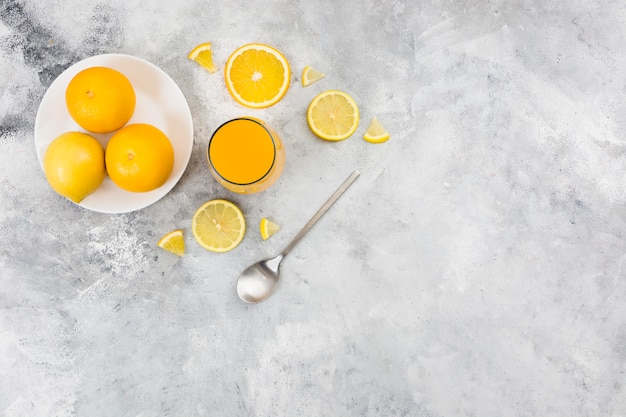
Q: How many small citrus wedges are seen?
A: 5